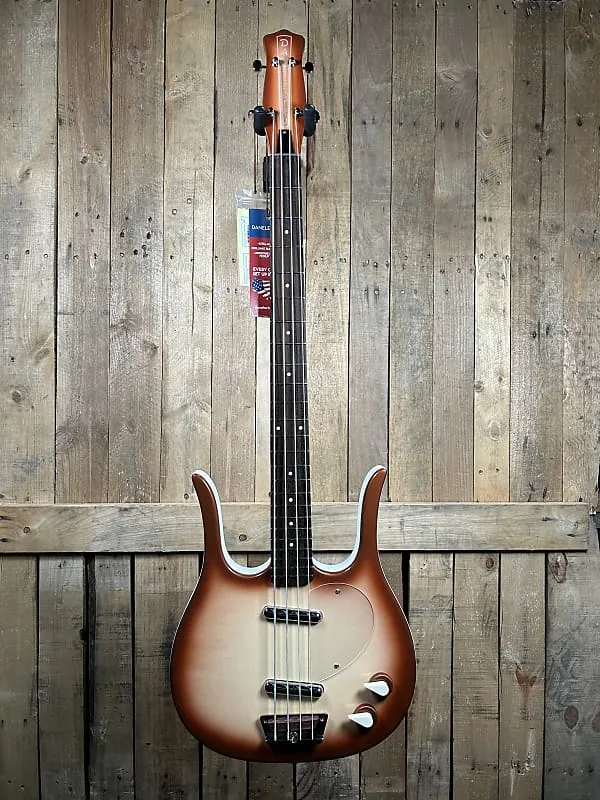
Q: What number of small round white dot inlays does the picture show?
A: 10